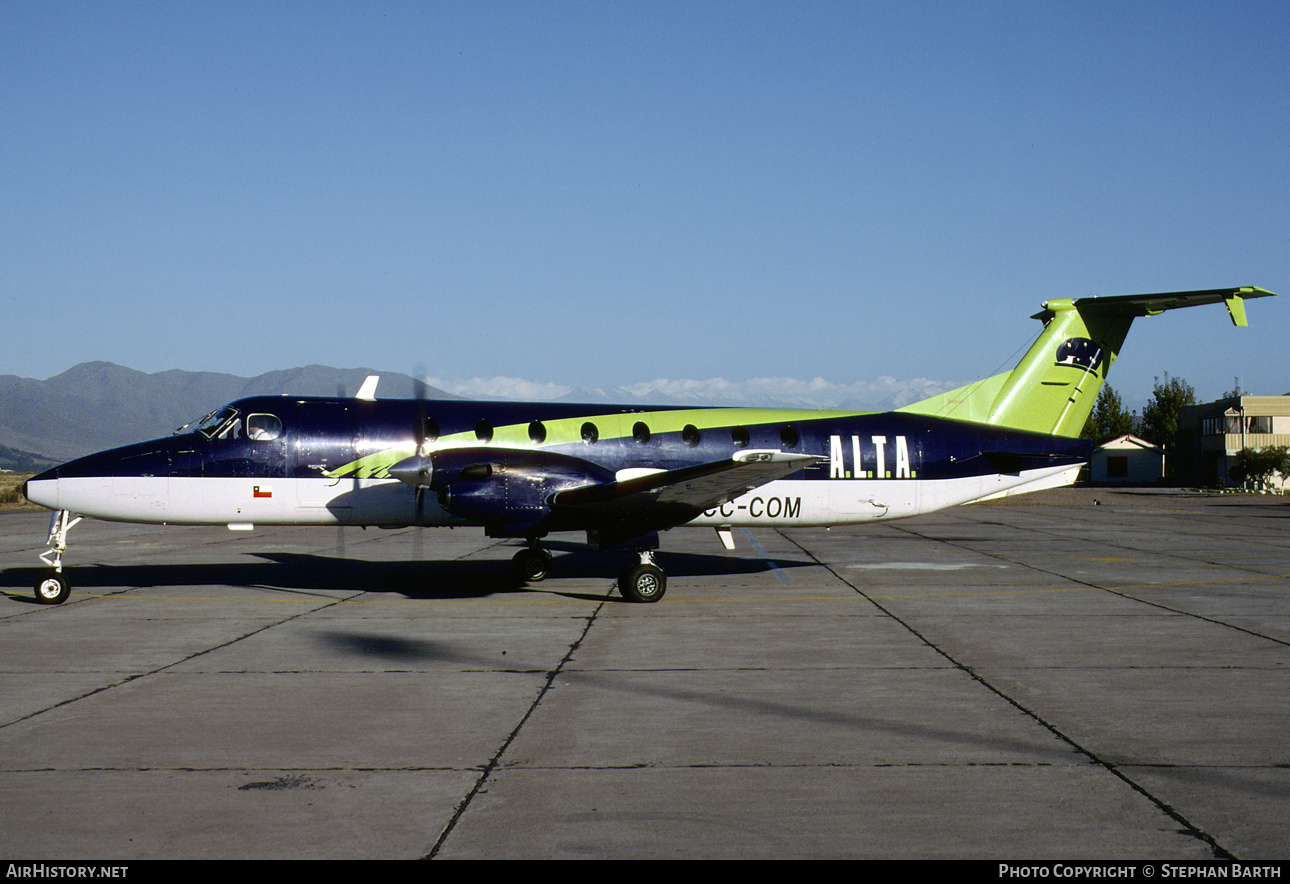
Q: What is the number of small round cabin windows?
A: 8